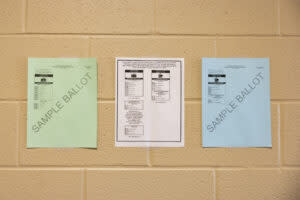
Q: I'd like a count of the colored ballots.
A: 2